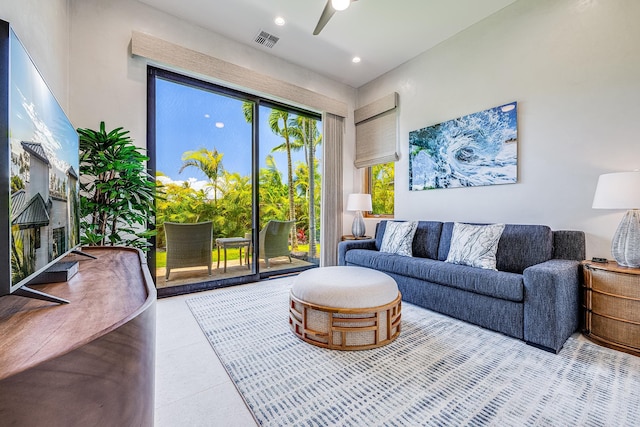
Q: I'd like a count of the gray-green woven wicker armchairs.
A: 2